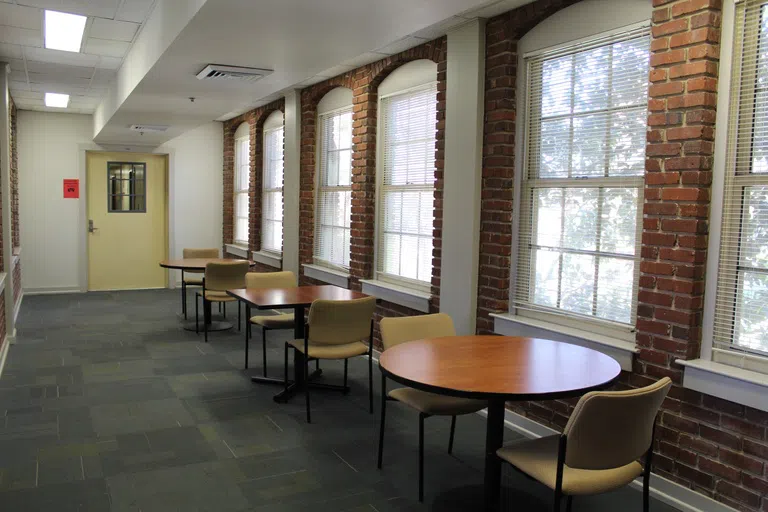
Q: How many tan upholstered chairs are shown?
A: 6